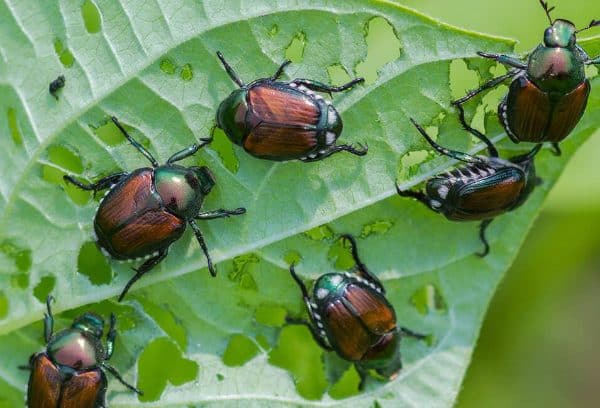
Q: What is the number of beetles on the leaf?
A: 6